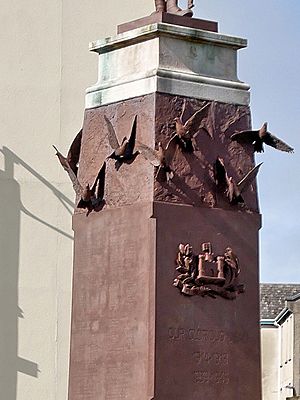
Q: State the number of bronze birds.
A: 7